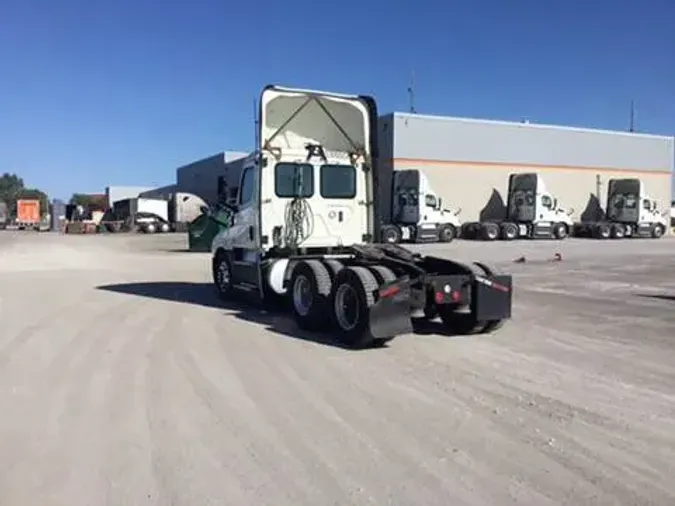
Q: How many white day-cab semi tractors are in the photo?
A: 4